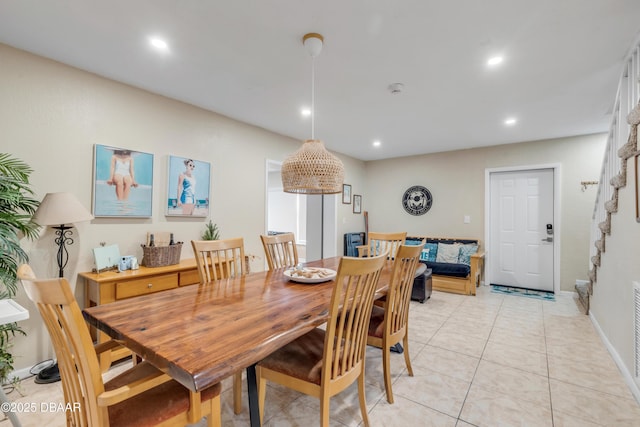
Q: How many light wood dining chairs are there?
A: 6